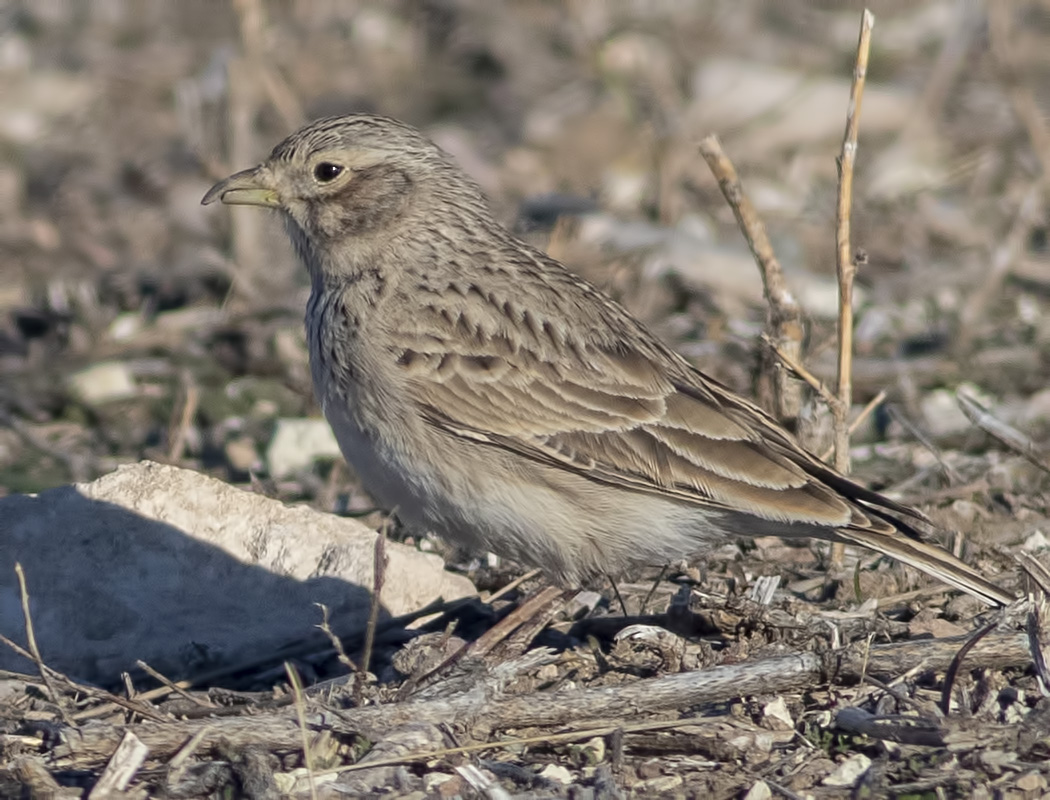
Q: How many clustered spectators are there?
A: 0